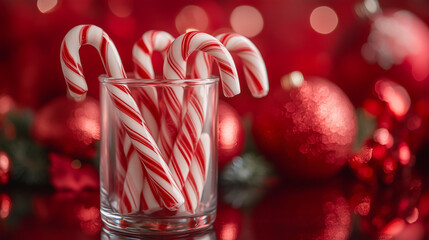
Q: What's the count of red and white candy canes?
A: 4